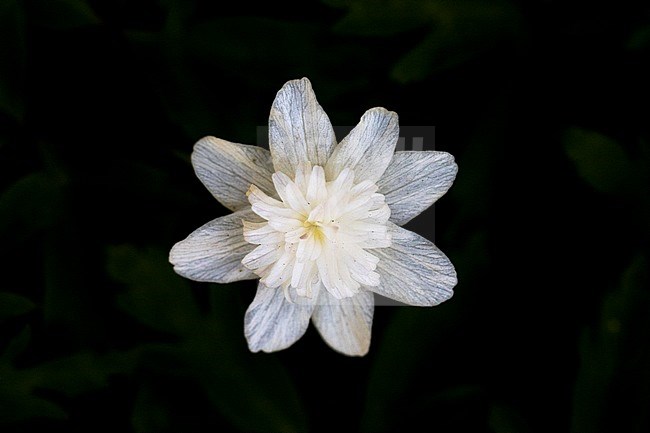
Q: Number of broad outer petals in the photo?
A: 8